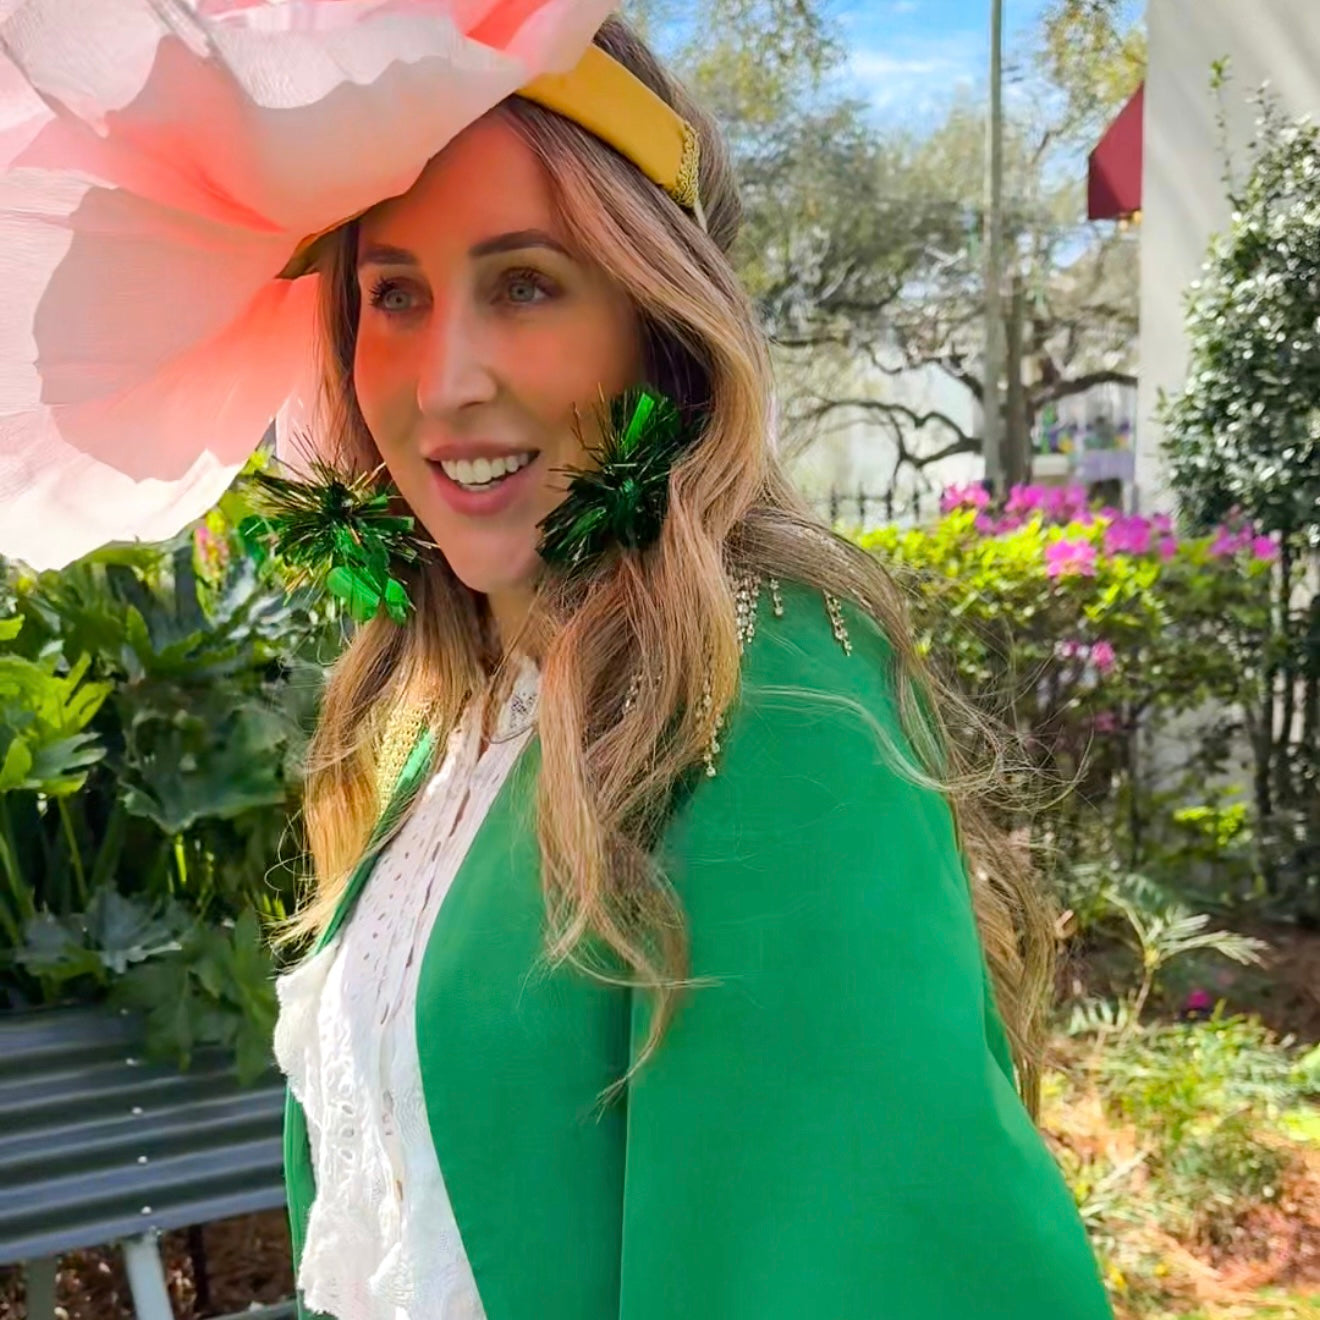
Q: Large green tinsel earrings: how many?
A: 2